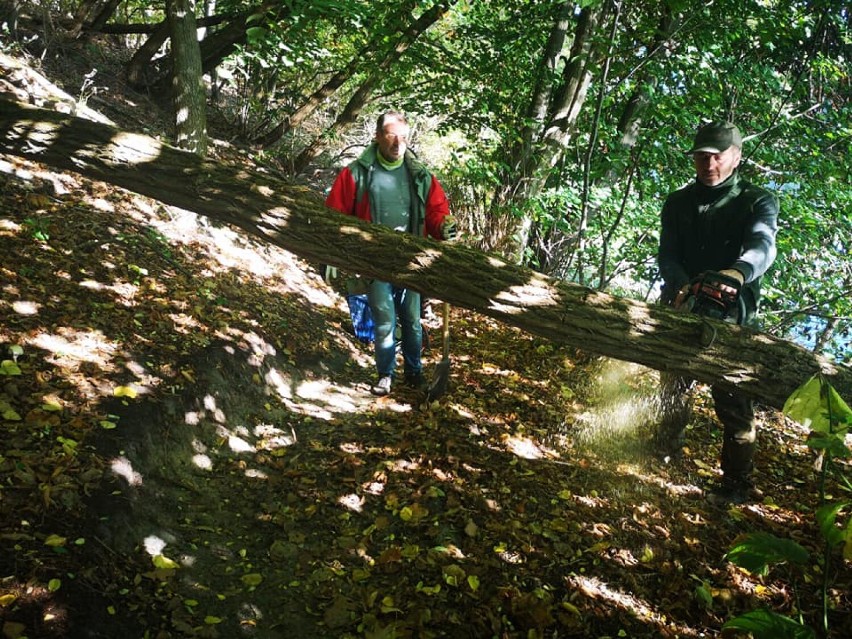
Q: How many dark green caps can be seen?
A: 1